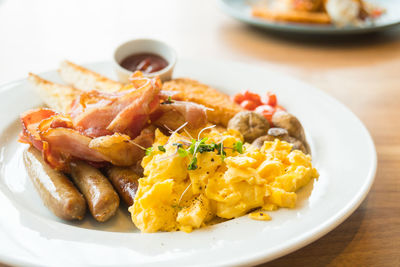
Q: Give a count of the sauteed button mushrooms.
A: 3